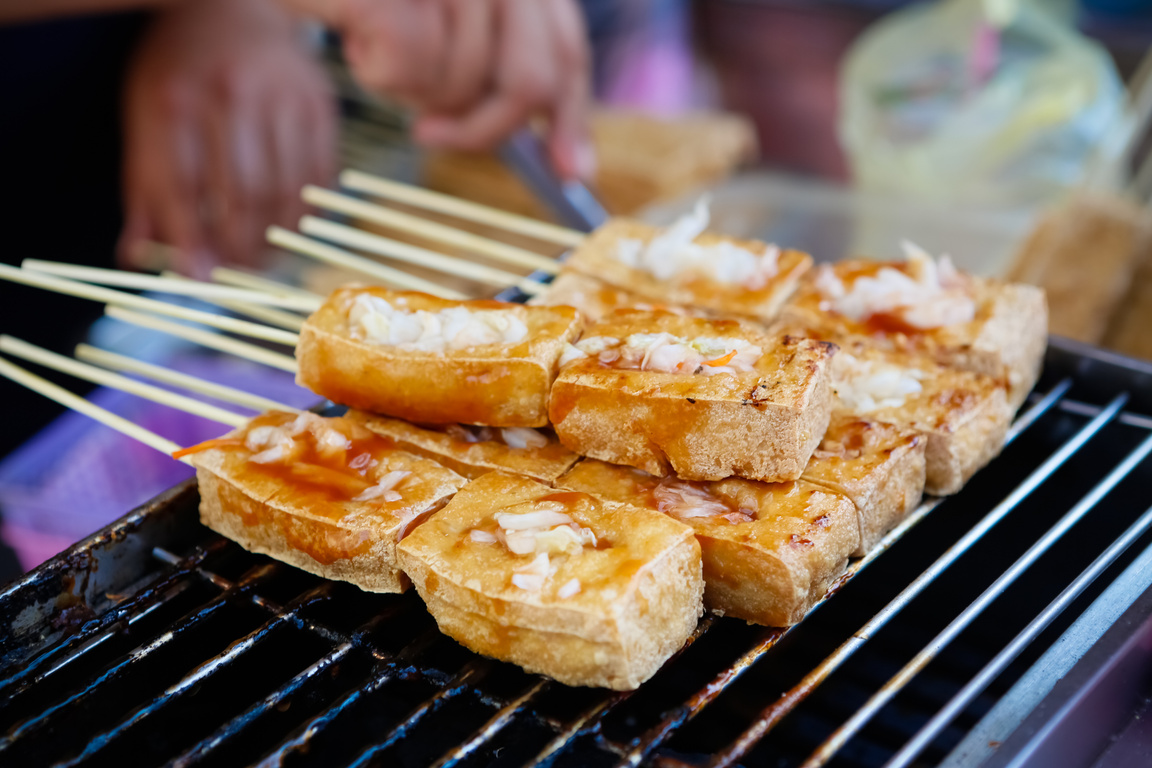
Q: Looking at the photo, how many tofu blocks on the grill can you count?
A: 11